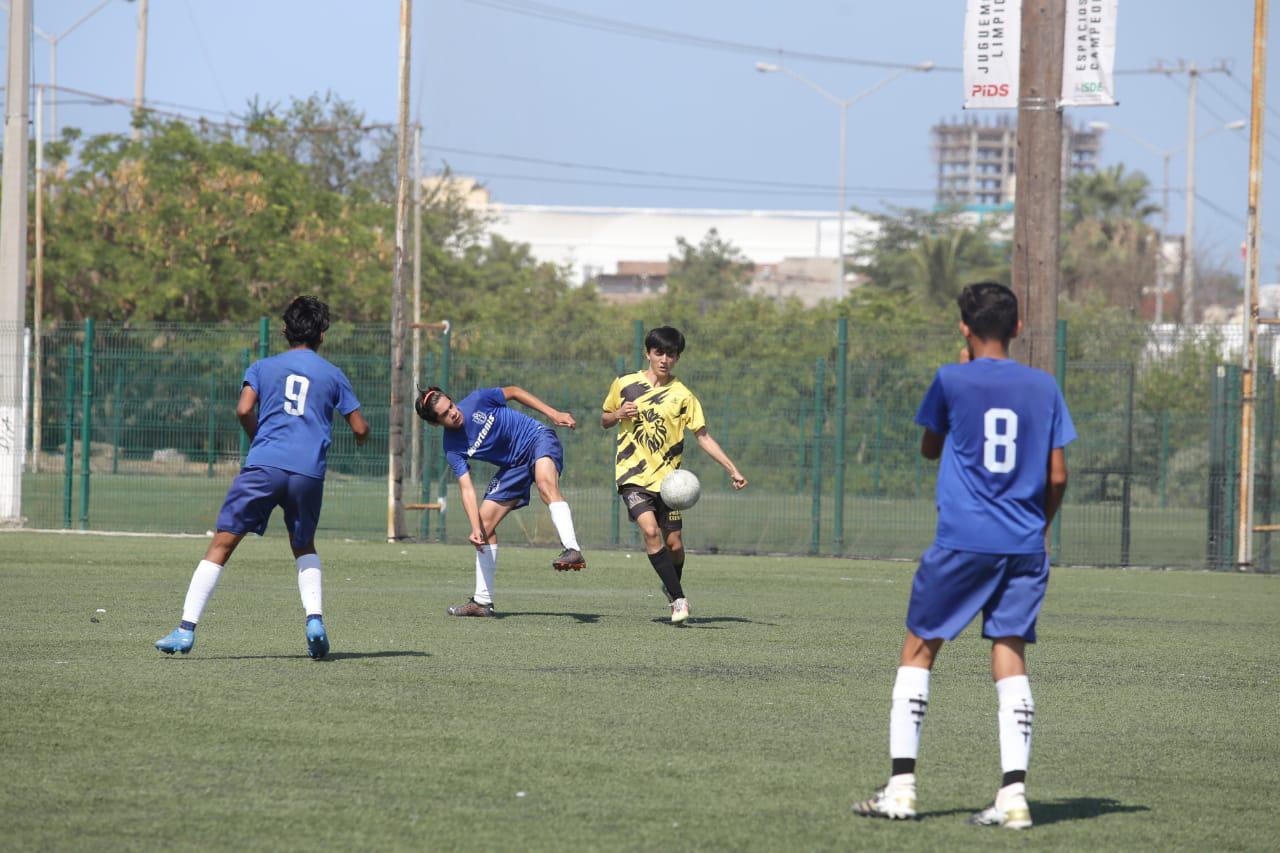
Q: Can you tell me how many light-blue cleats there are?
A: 2